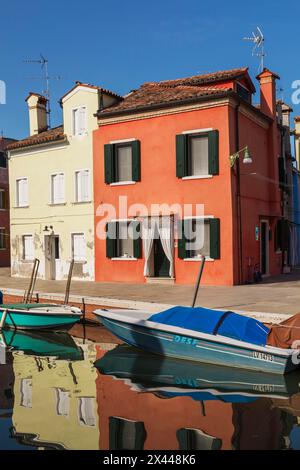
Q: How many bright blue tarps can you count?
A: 1